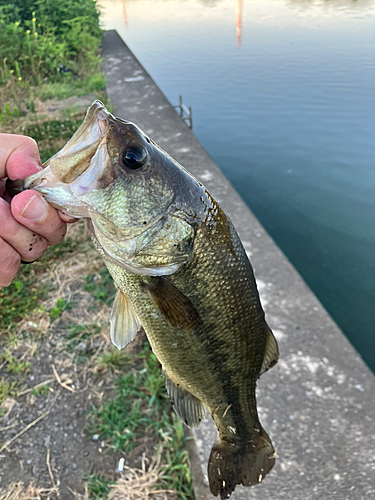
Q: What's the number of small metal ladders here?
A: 1